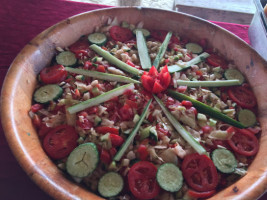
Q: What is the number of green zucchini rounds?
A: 11